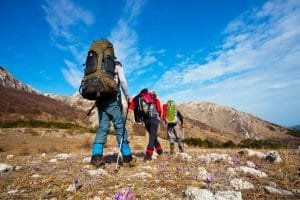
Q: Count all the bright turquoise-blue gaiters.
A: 2